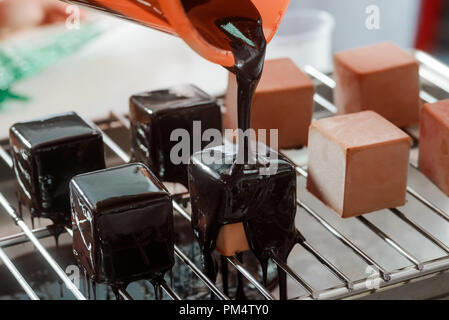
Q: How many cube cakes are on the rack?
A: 8